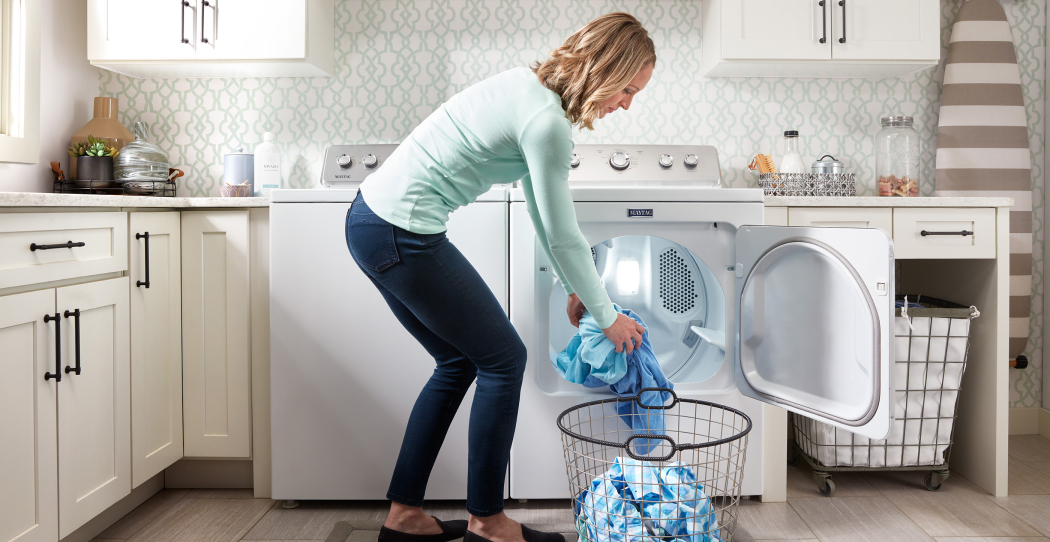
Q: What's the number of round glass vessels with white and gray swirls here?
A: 1